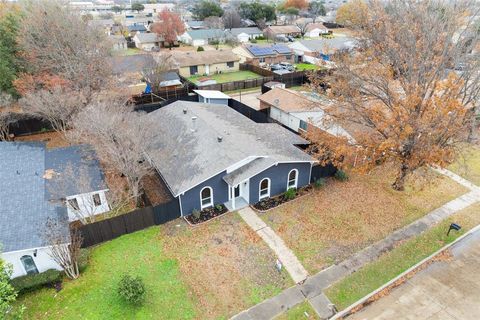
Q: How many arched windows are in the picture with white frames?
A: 3